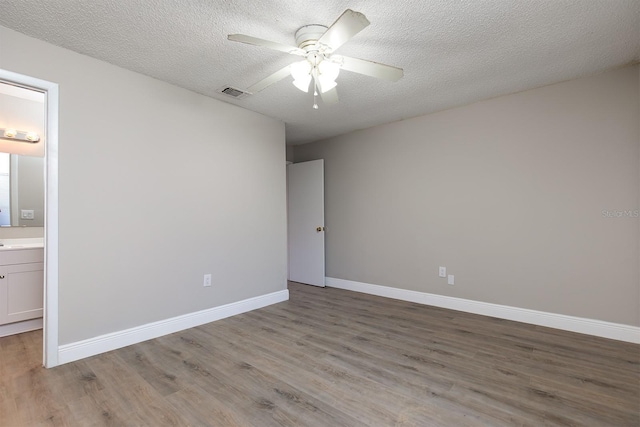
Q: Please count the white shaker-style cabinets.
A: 1